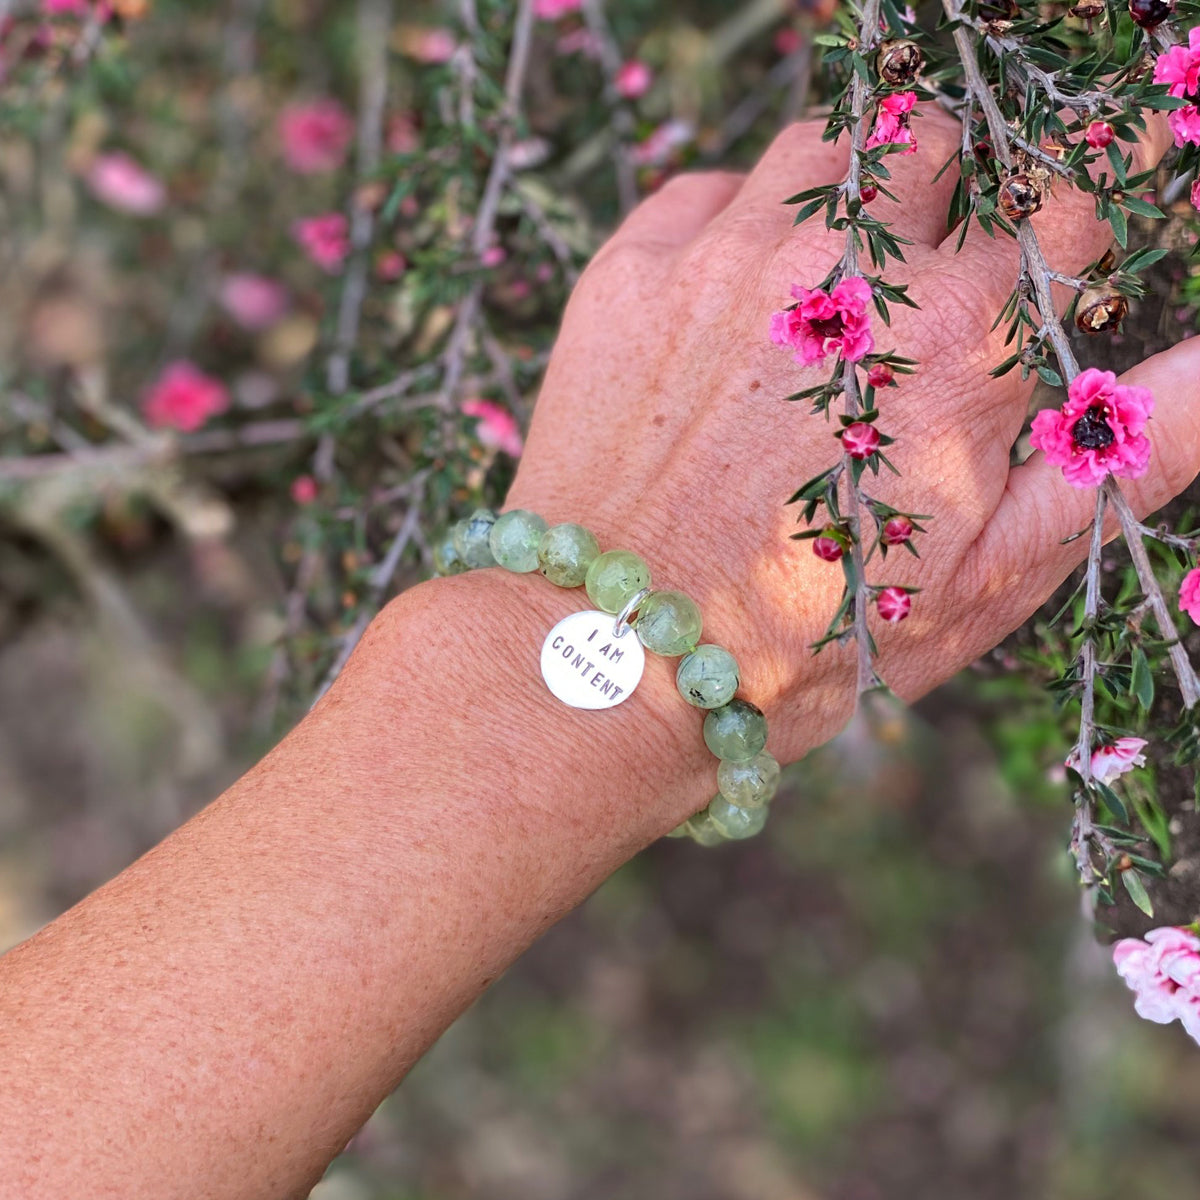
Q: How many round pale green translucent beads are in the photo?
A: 12